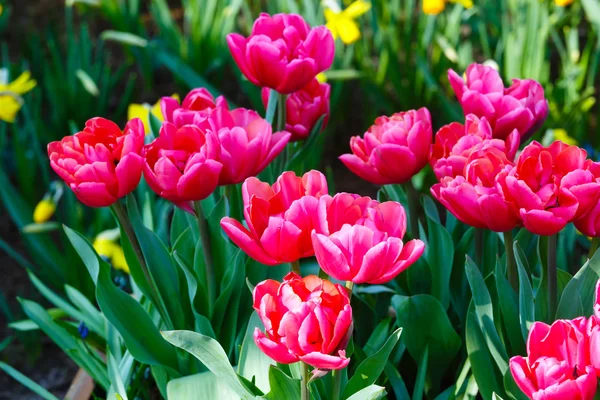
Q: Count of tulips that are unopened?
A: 0